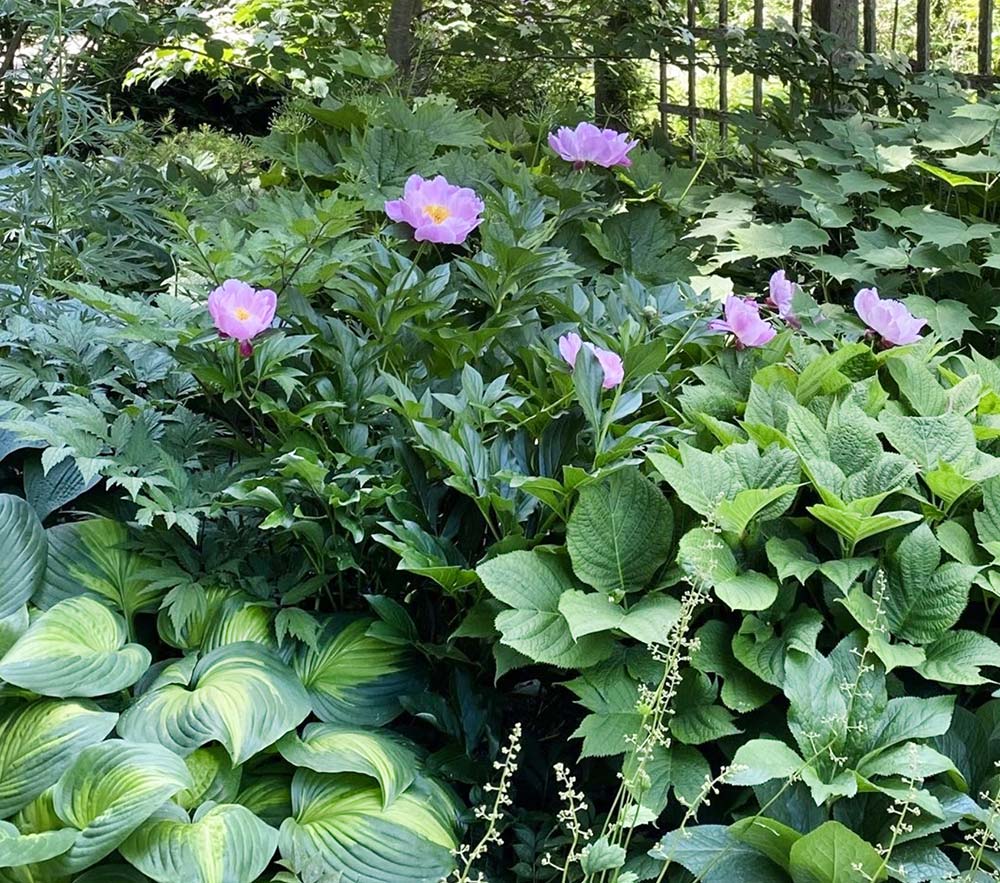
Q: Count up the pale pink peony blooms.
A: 7